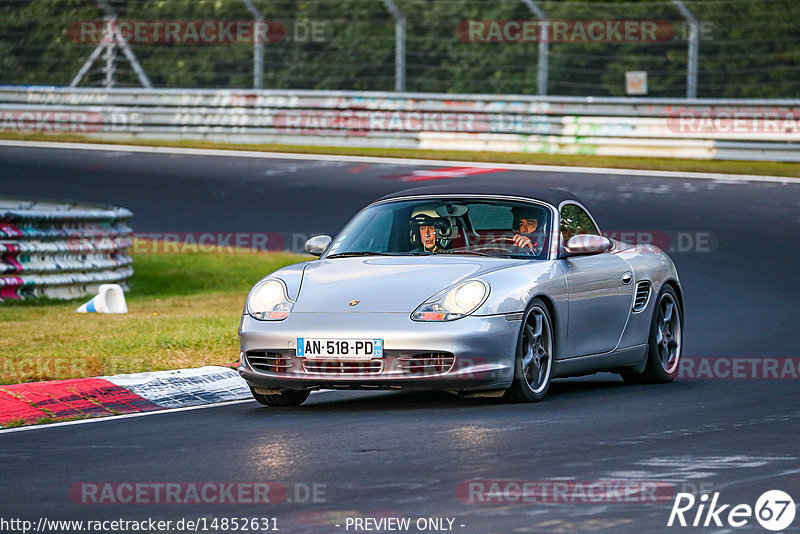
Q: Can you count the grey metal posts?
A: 5